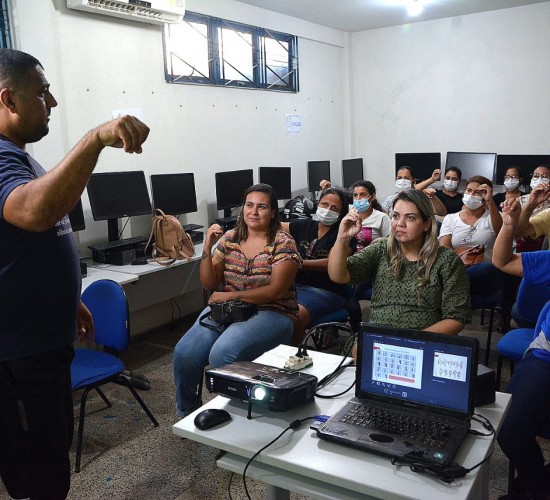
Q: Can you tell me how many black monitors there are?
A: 10